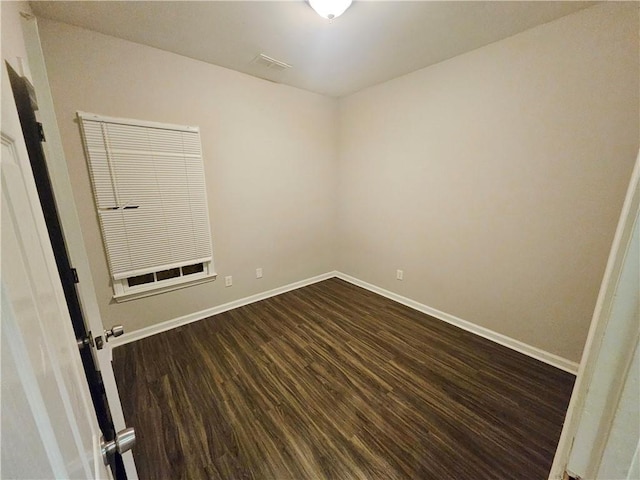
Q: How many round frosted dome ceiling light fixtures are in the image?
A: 1